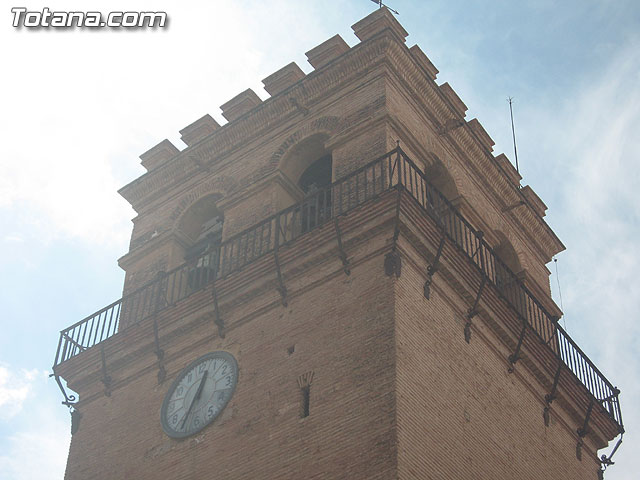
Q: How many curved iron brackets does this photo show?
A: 13